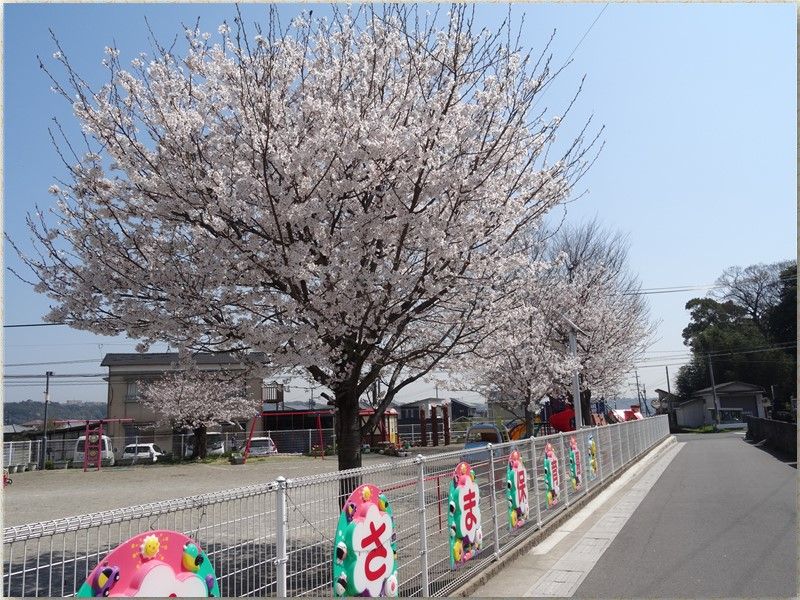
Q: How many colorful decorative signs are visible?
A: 7